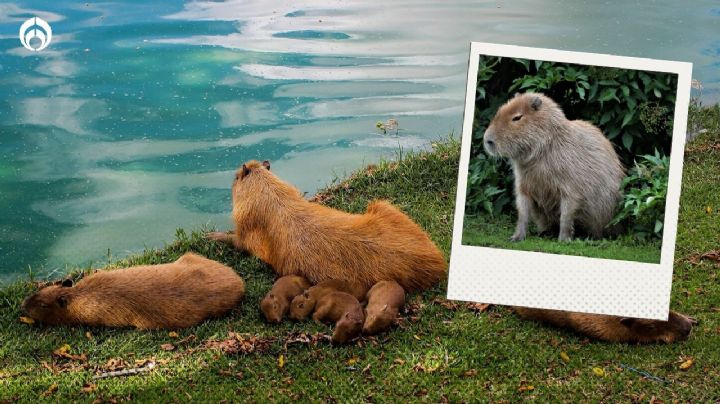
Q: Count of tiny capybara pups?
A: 4